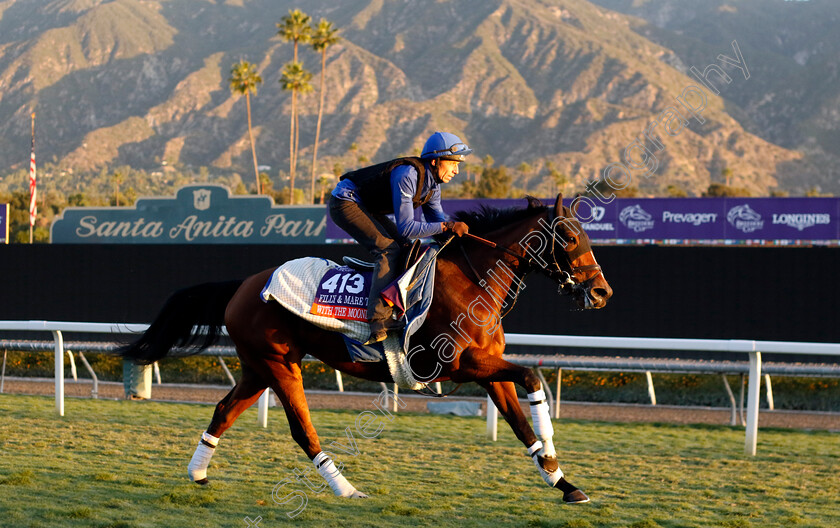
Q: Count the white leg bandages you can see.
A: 4